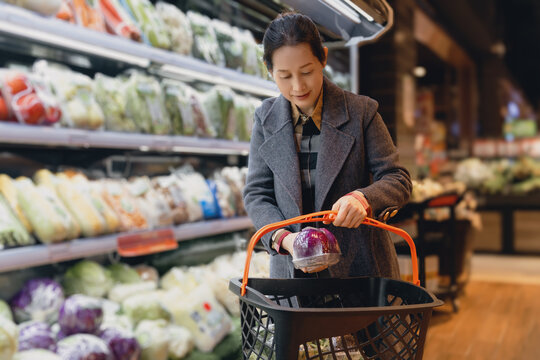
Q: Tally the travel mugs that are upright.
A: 0